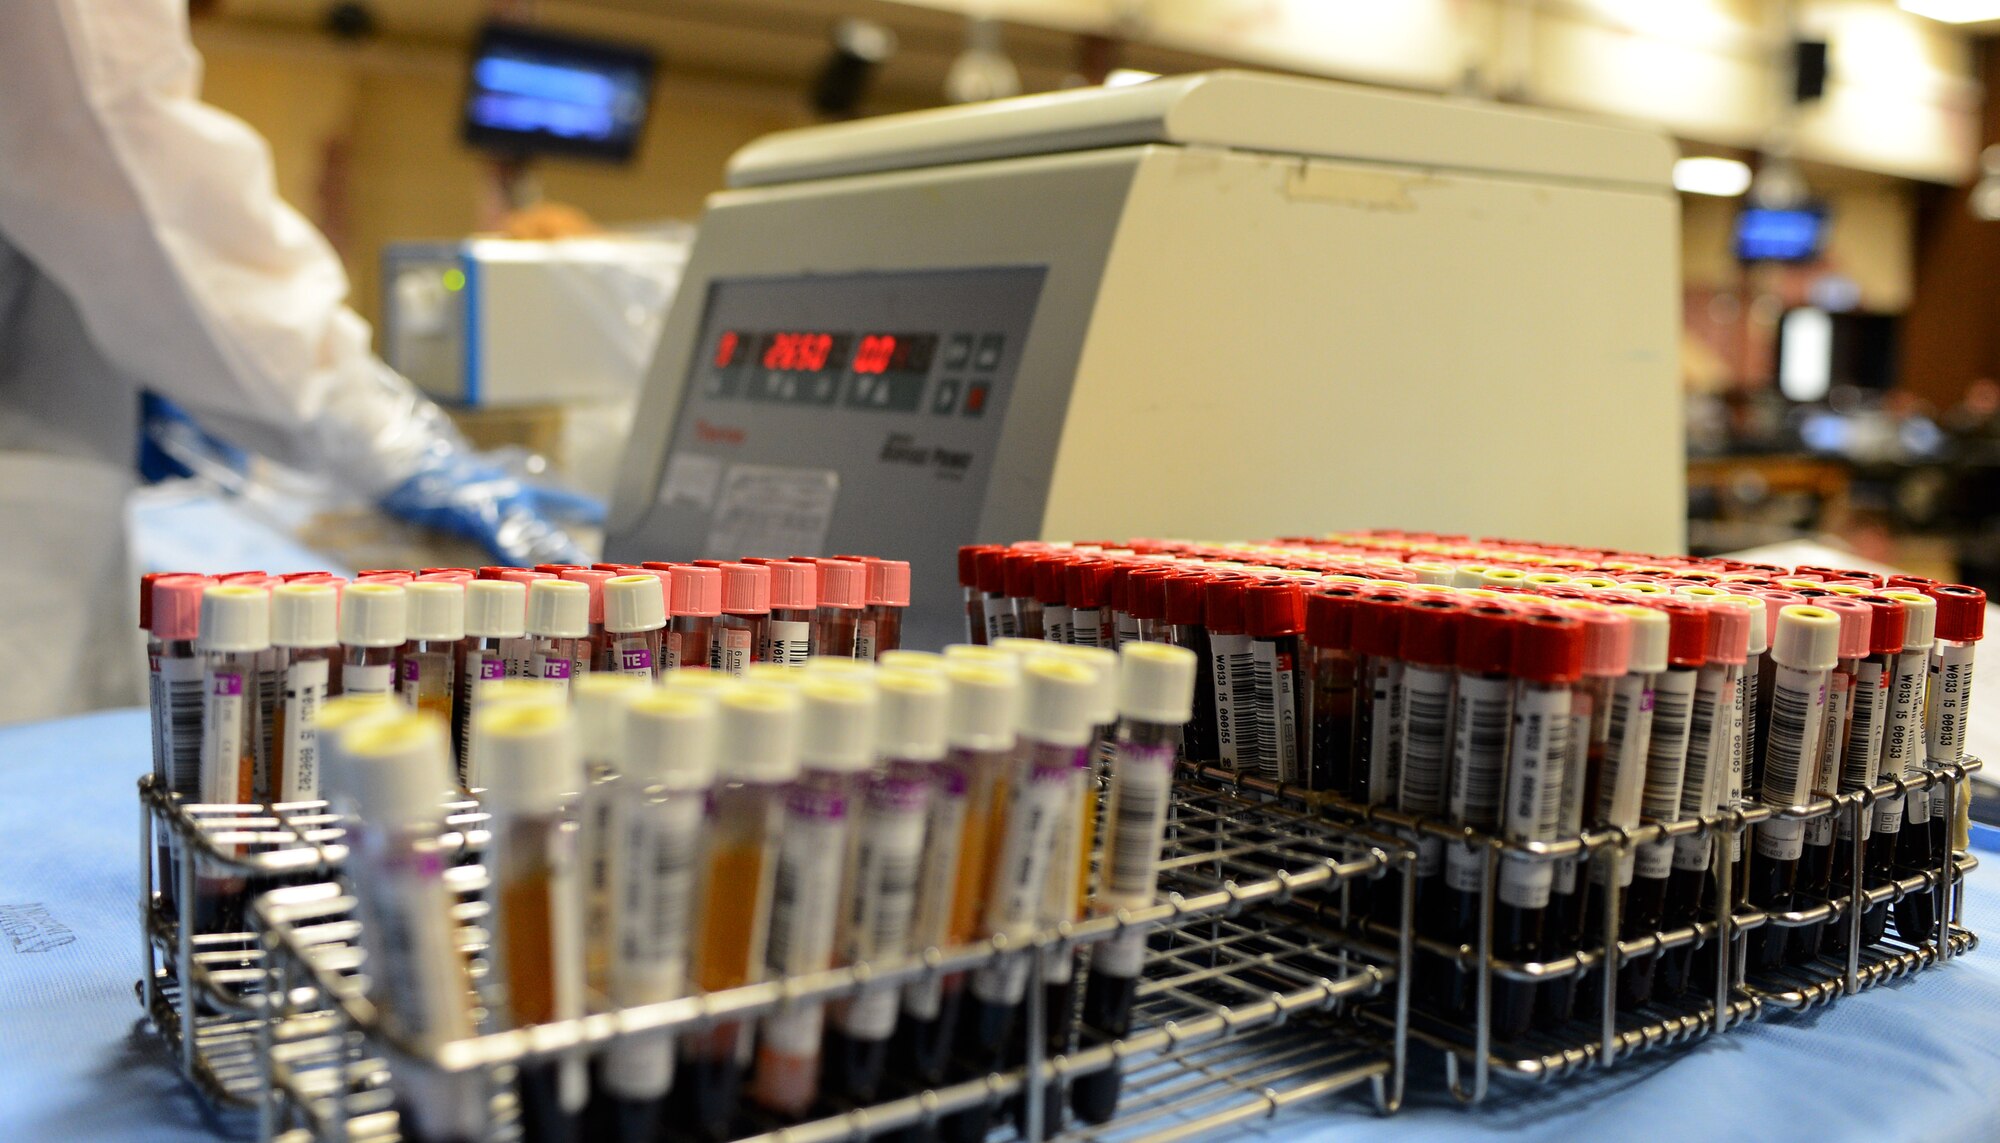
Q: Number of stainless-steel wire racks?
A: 4